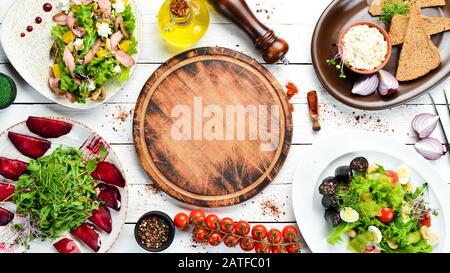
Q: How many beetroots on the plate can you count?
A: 10